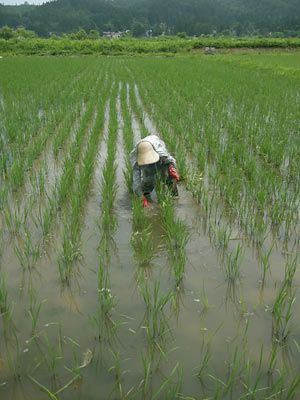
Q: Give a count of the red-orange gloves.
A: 2